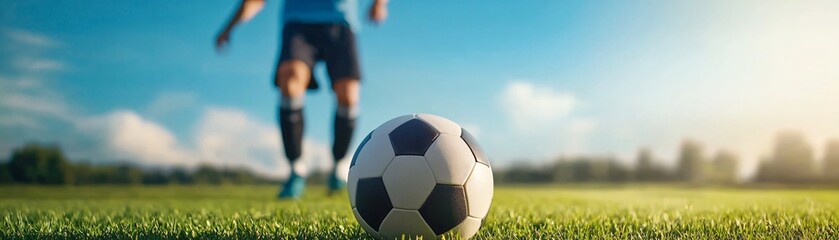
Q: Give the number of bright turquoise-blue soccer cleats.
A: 2